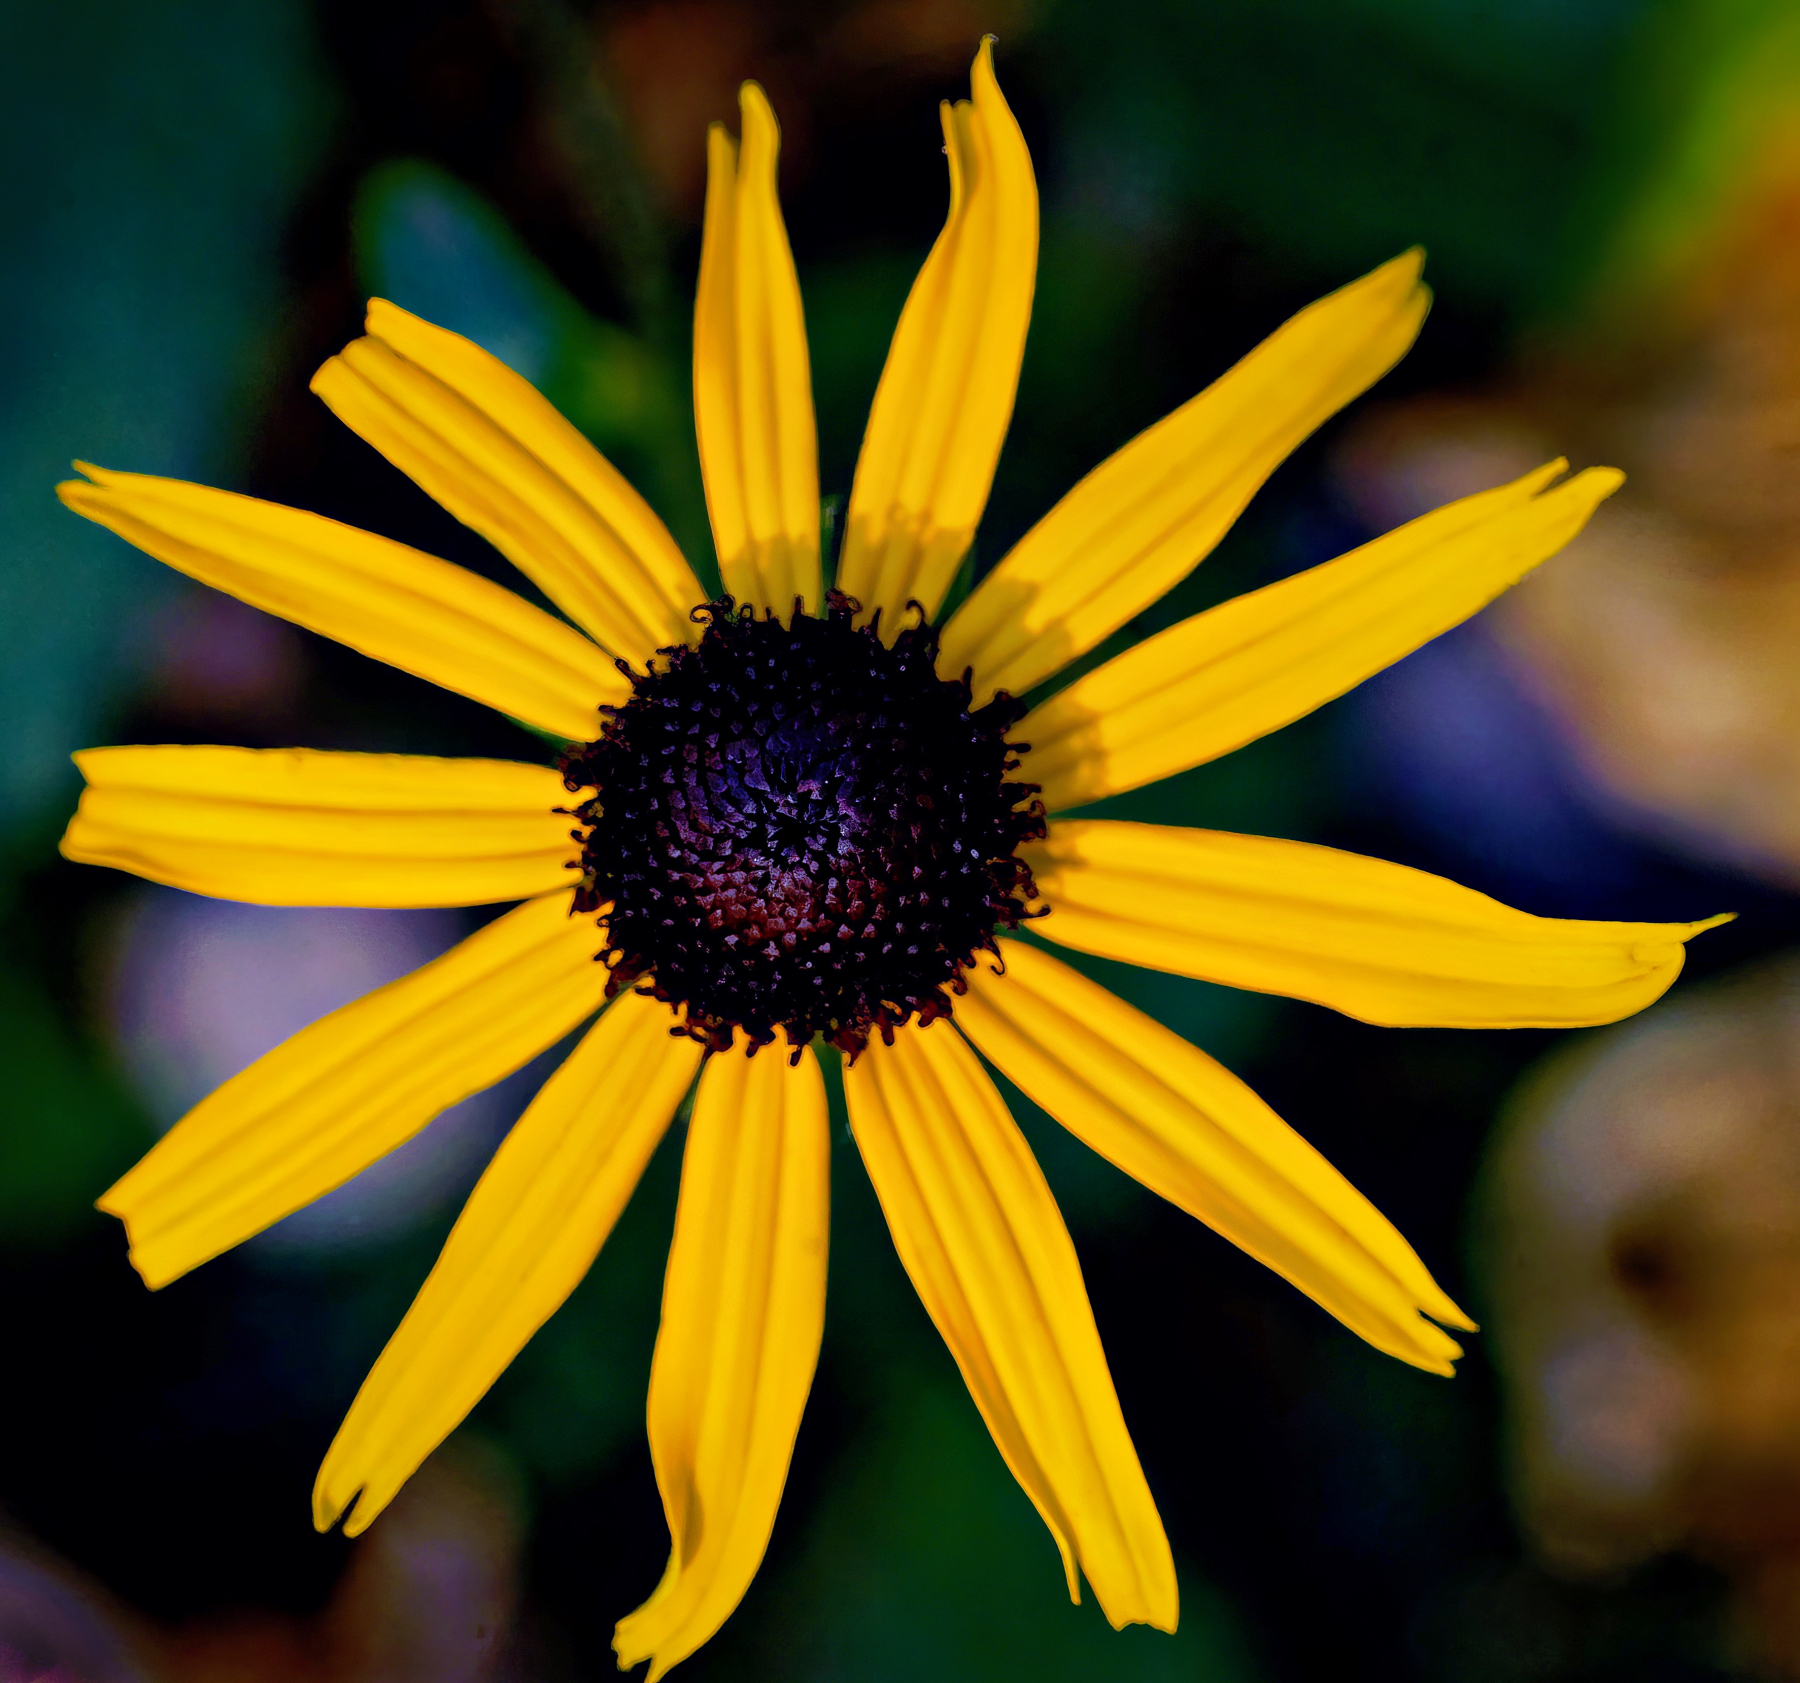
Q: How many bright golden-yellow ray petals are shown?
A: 13